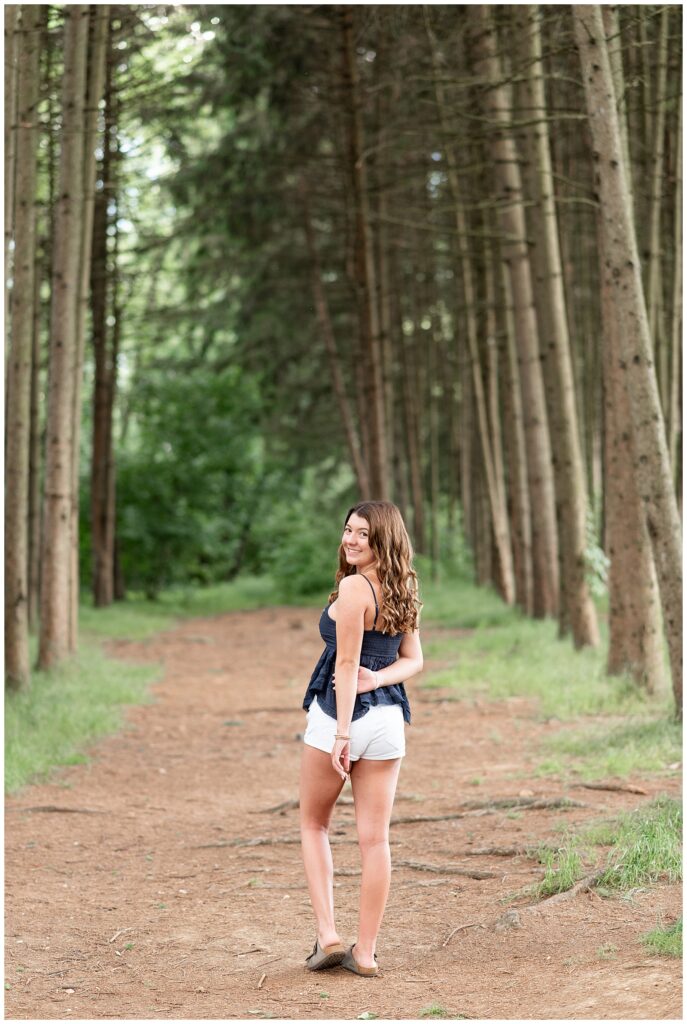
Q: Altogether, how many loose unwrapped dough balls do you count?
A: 0